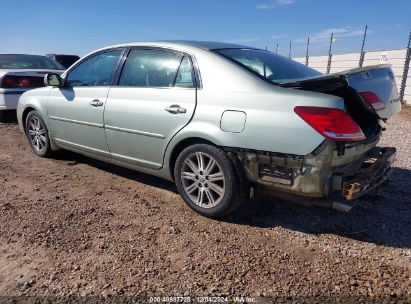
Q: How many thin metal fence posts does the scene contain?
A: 7